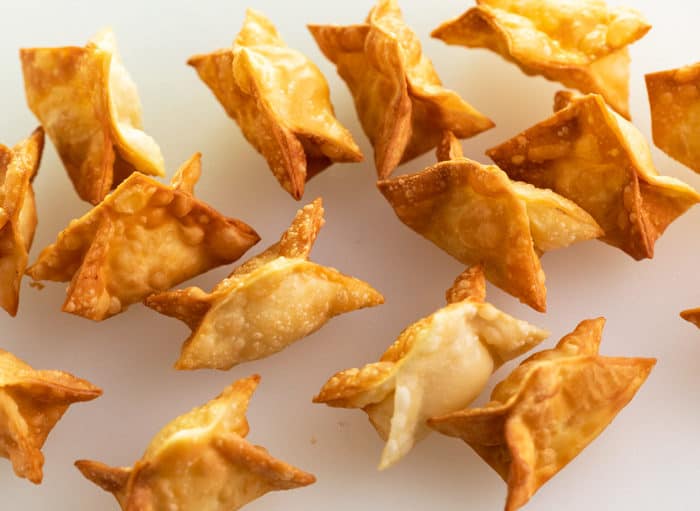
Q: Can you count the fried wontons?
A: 15